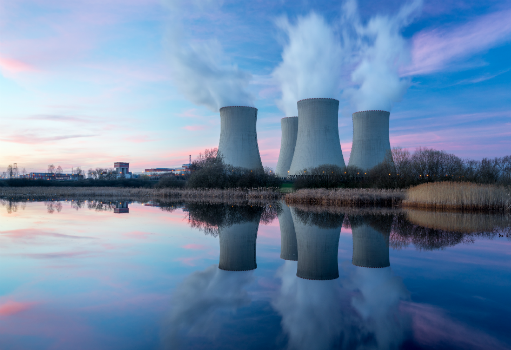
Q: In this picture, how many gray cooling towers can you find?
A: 4